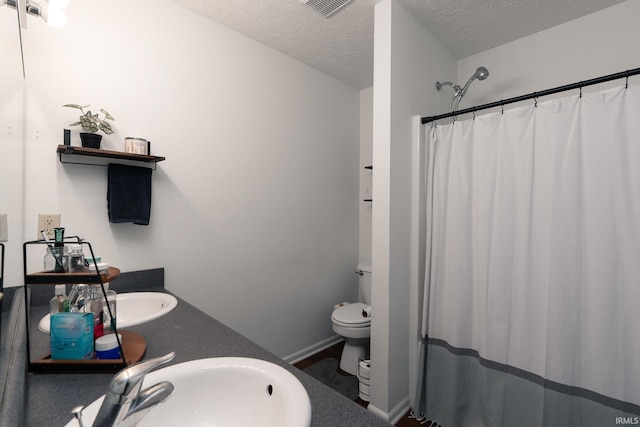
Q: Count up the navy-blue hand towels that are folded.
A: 1